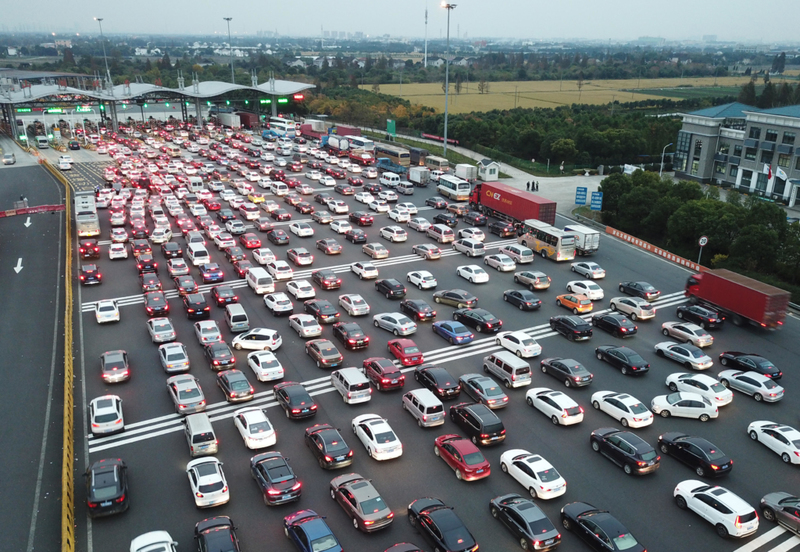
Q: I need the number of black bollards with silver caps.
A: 0